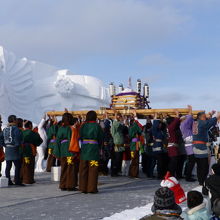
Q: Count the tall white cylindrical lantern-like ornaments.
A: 4